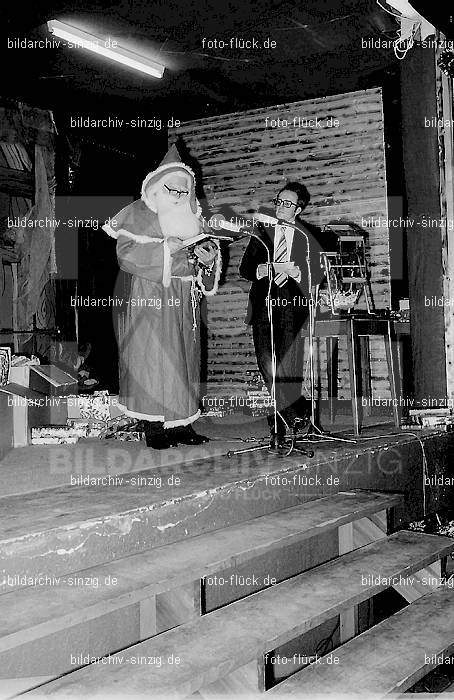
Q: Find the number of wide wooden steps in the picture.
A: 3